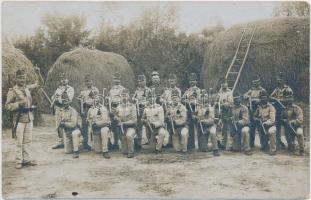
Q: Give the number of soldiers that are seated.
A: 9